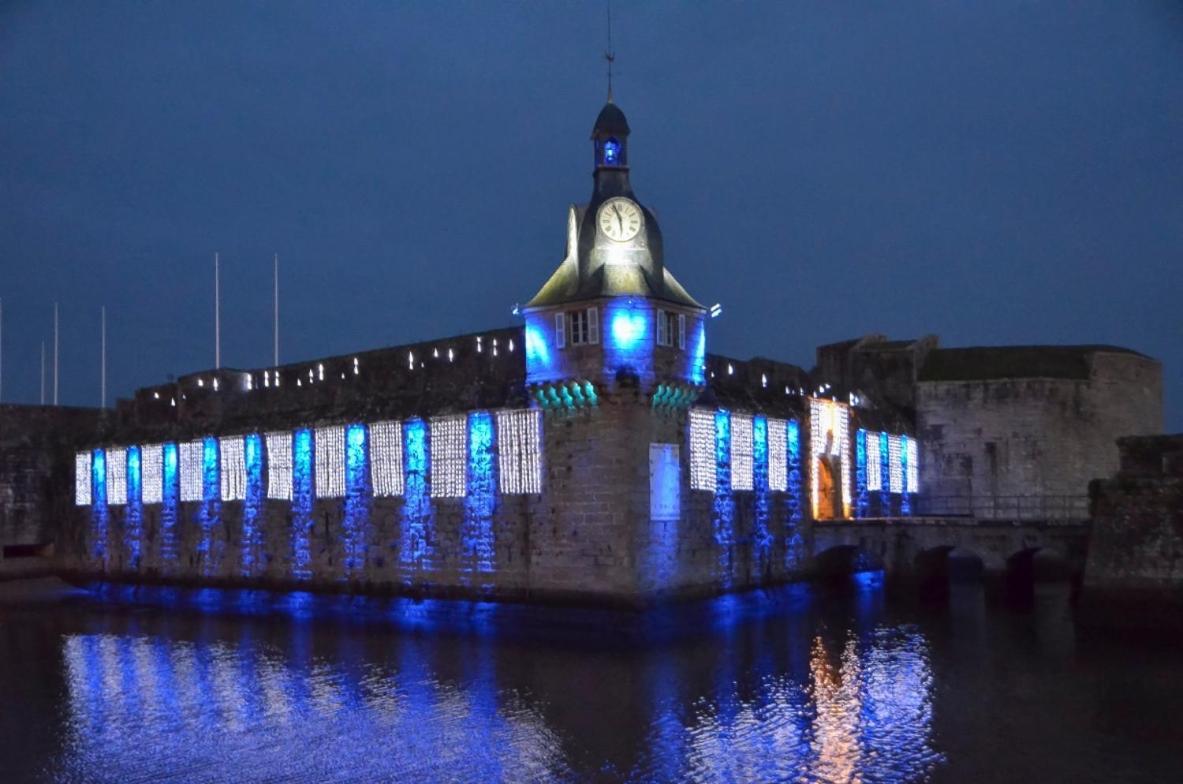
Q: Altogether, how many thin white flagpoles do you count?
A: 6